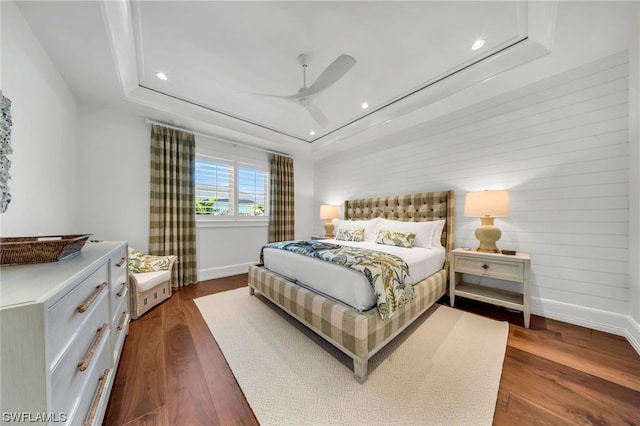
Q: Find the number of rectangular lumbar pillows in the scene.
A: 2